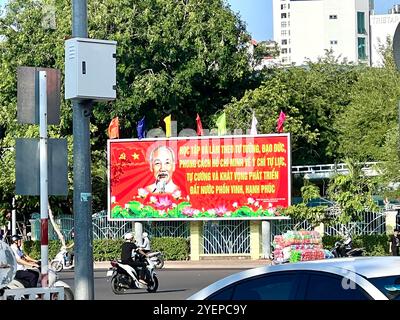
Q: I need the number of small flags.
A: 7